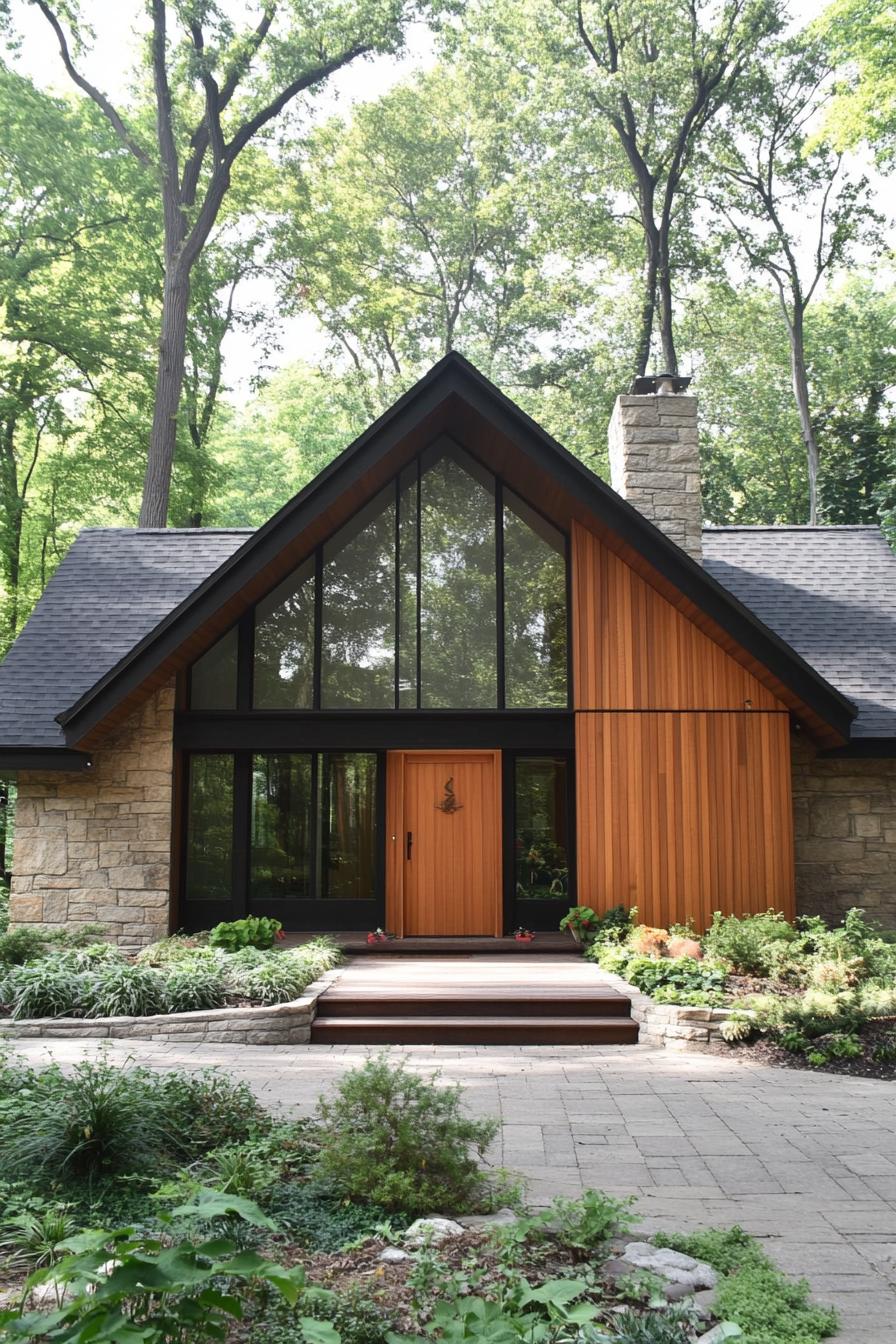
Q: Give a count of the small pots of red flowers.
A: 2